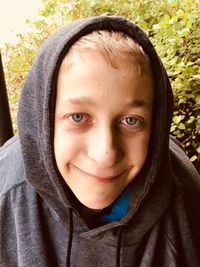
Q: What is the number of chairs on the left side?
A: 0